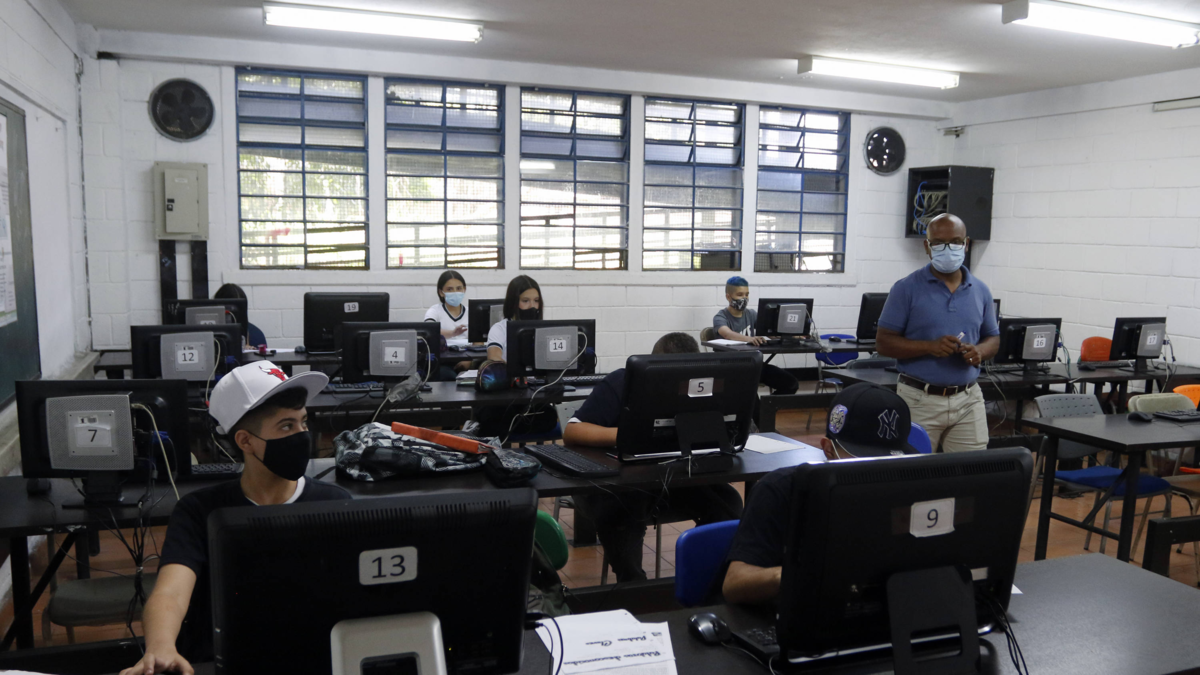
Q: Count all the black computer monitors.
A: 15